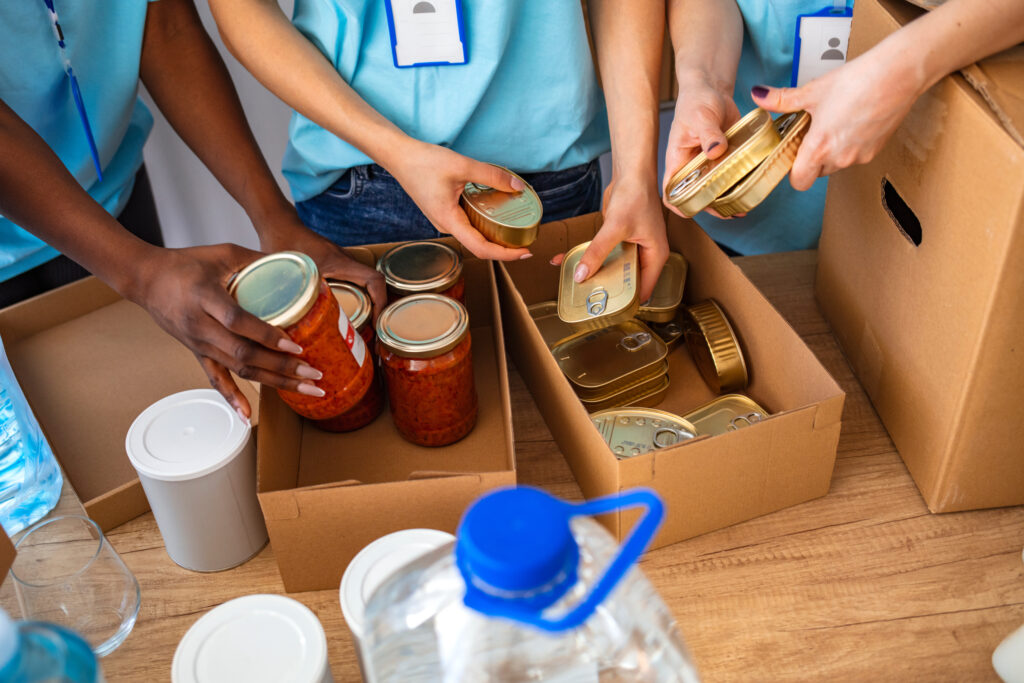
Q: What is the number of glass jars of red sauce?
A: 4